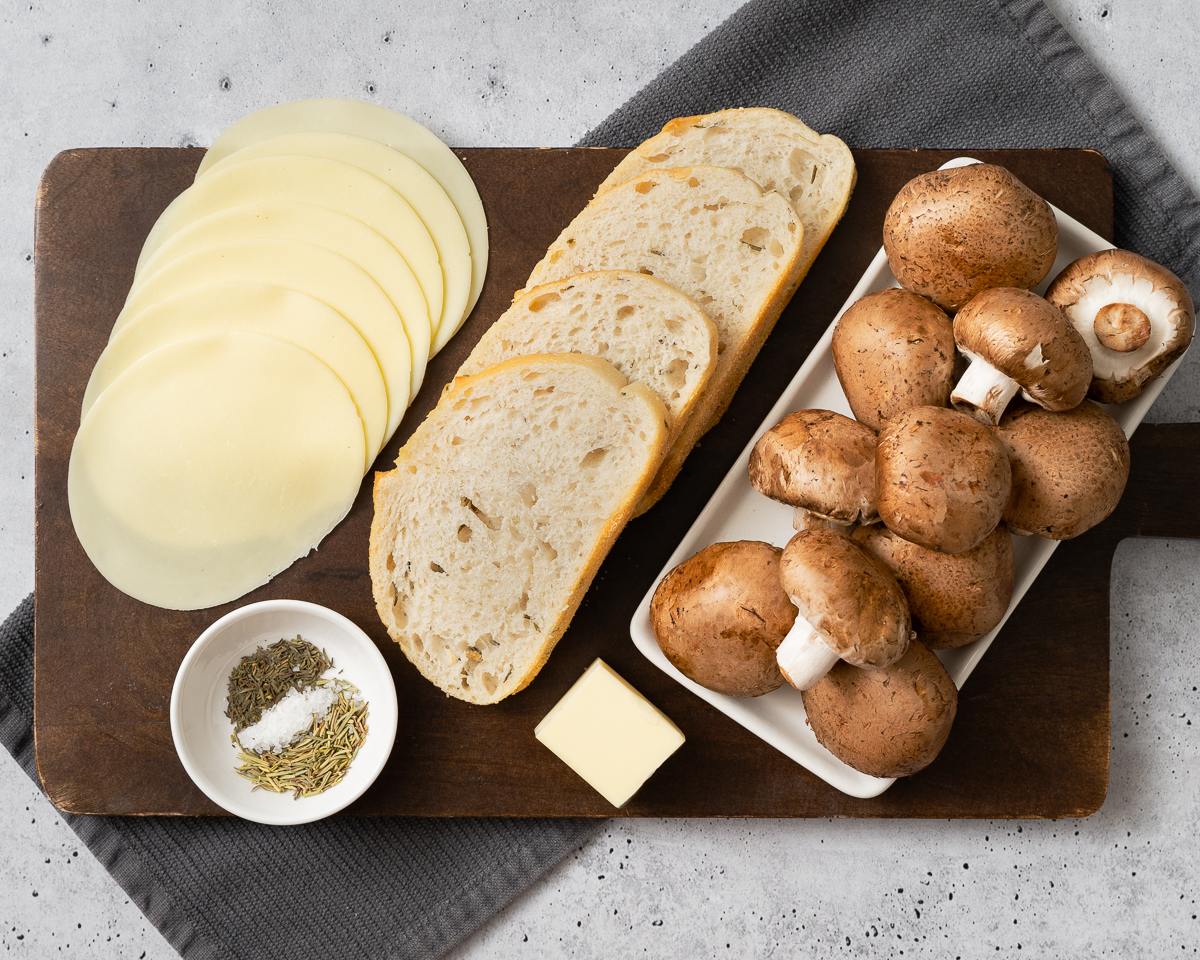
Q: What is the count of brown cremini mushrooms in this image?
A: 11